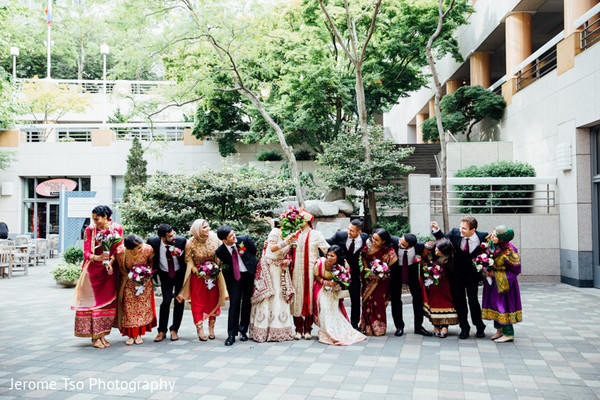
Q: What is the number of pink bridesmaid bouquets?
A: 7